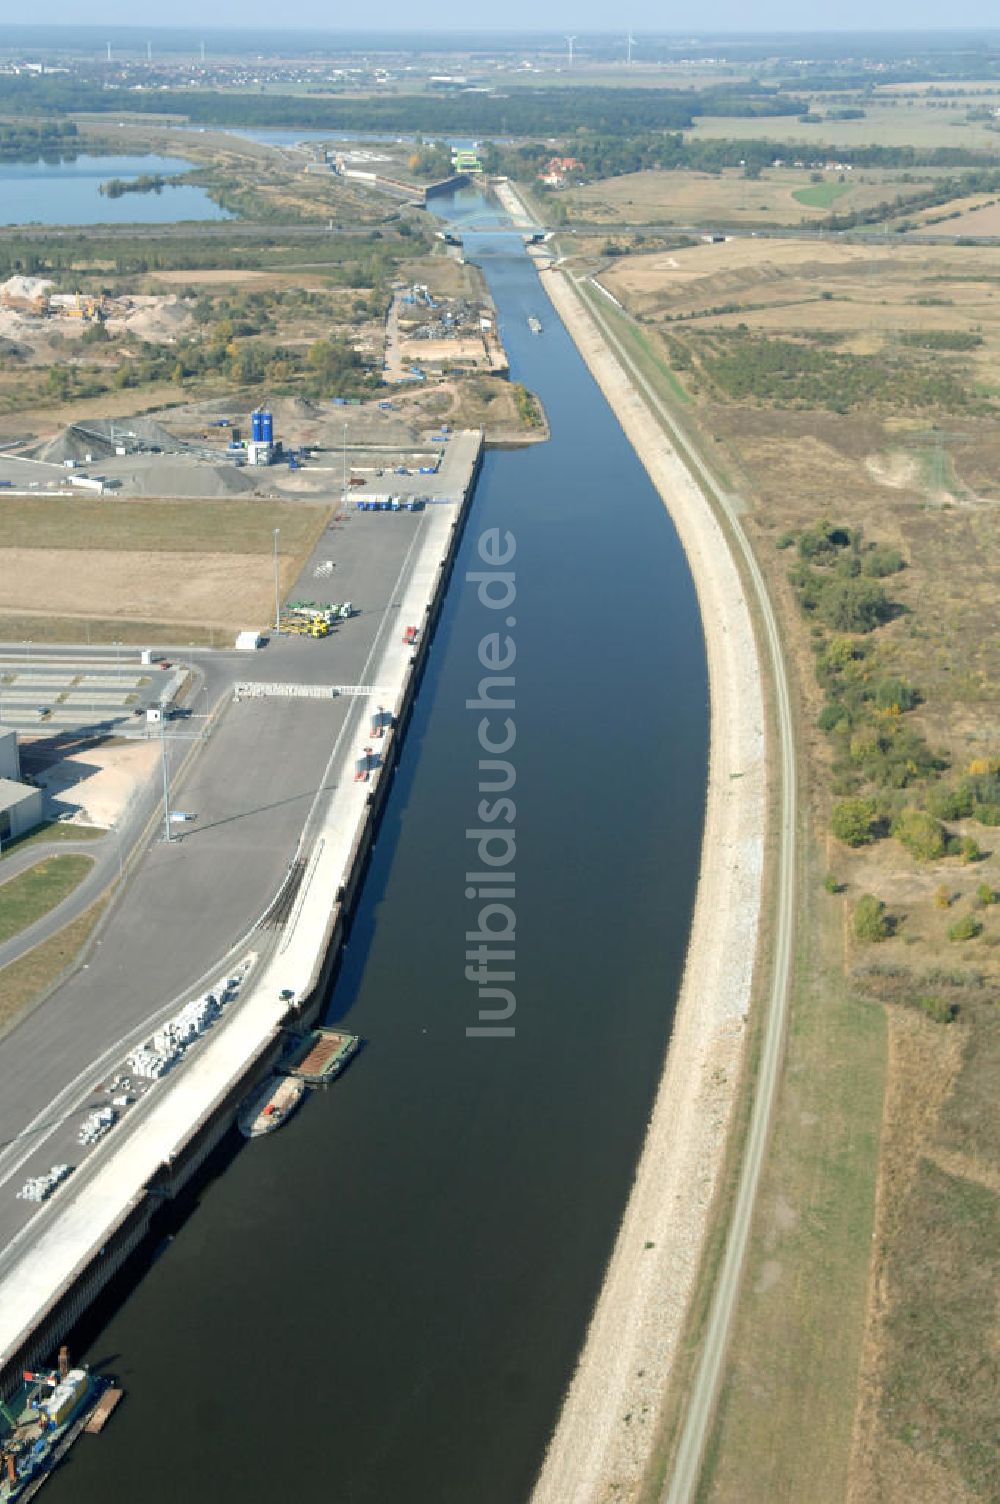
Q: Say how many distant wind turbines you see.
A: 5